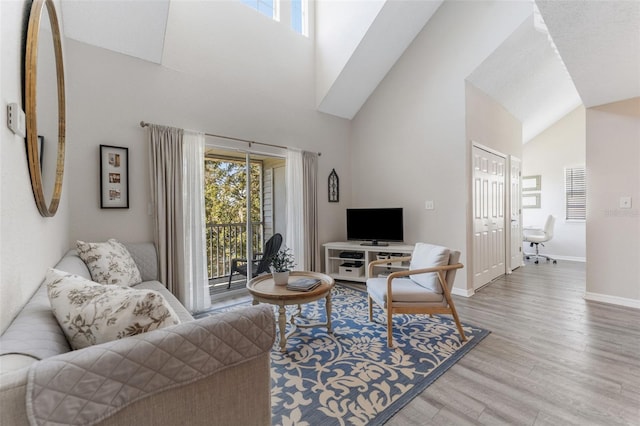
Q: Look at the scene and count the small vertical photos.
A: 3